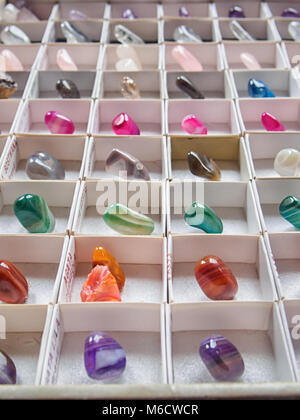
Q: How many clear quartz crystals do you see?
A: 6